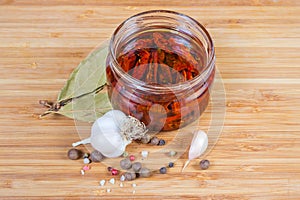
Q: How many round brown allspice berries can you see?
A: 9